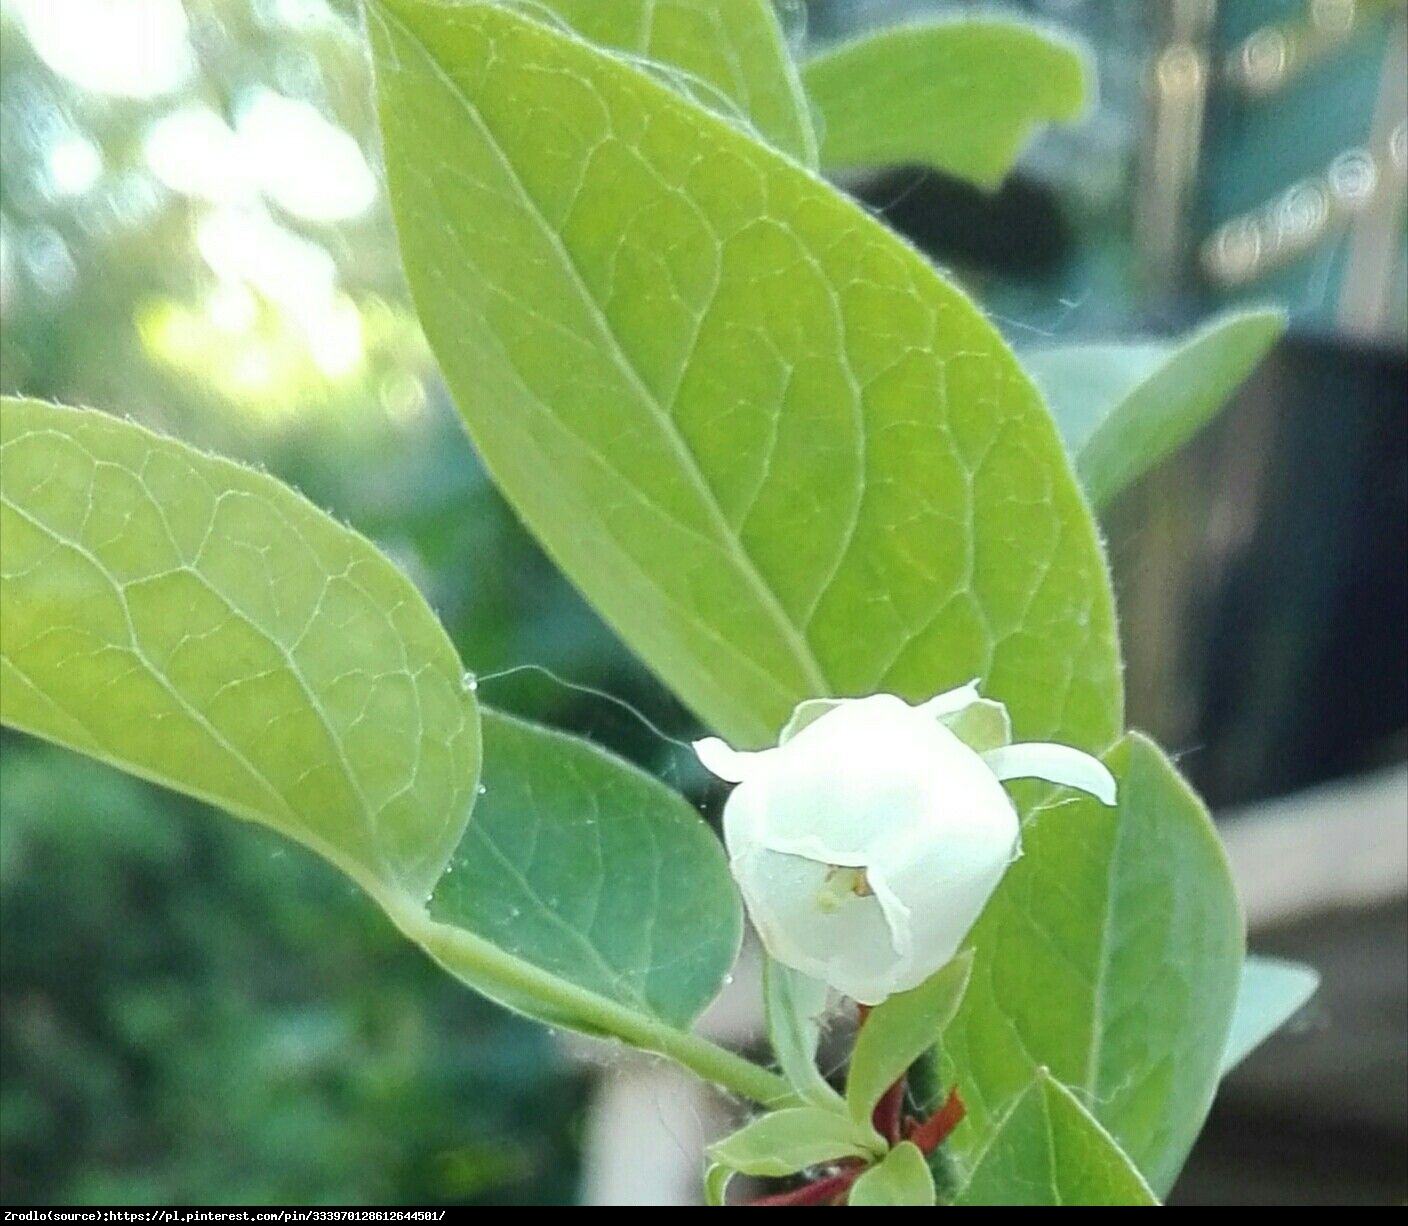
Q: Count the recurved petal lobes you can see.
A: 3